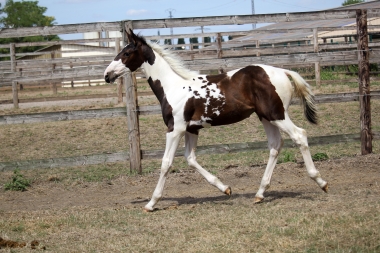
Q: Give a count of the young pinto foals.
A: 1